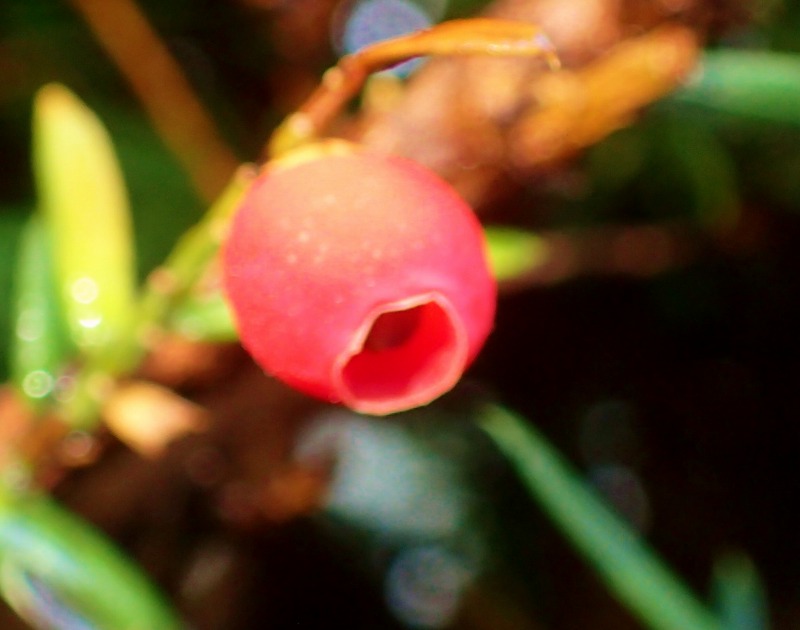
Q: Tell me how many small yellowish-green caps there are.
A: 1